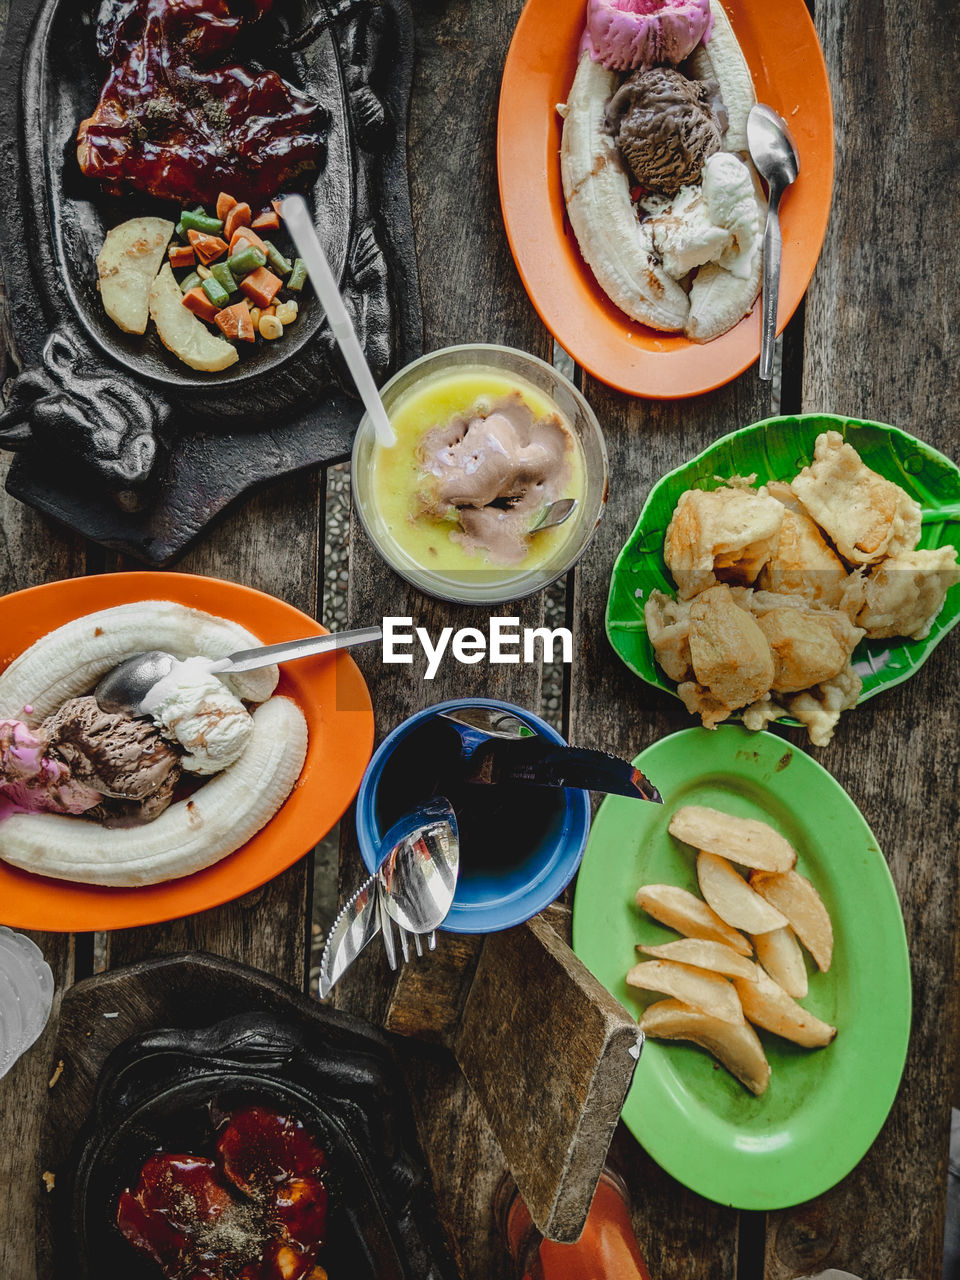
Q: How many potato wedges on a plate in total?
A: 9